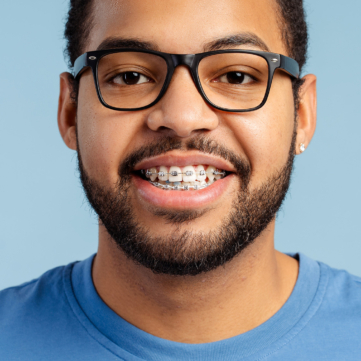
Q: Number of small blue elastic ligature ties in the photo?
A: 2